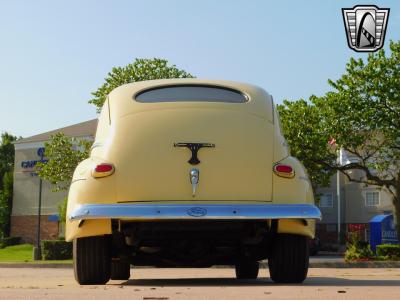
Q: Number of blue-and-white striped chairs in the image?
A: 0